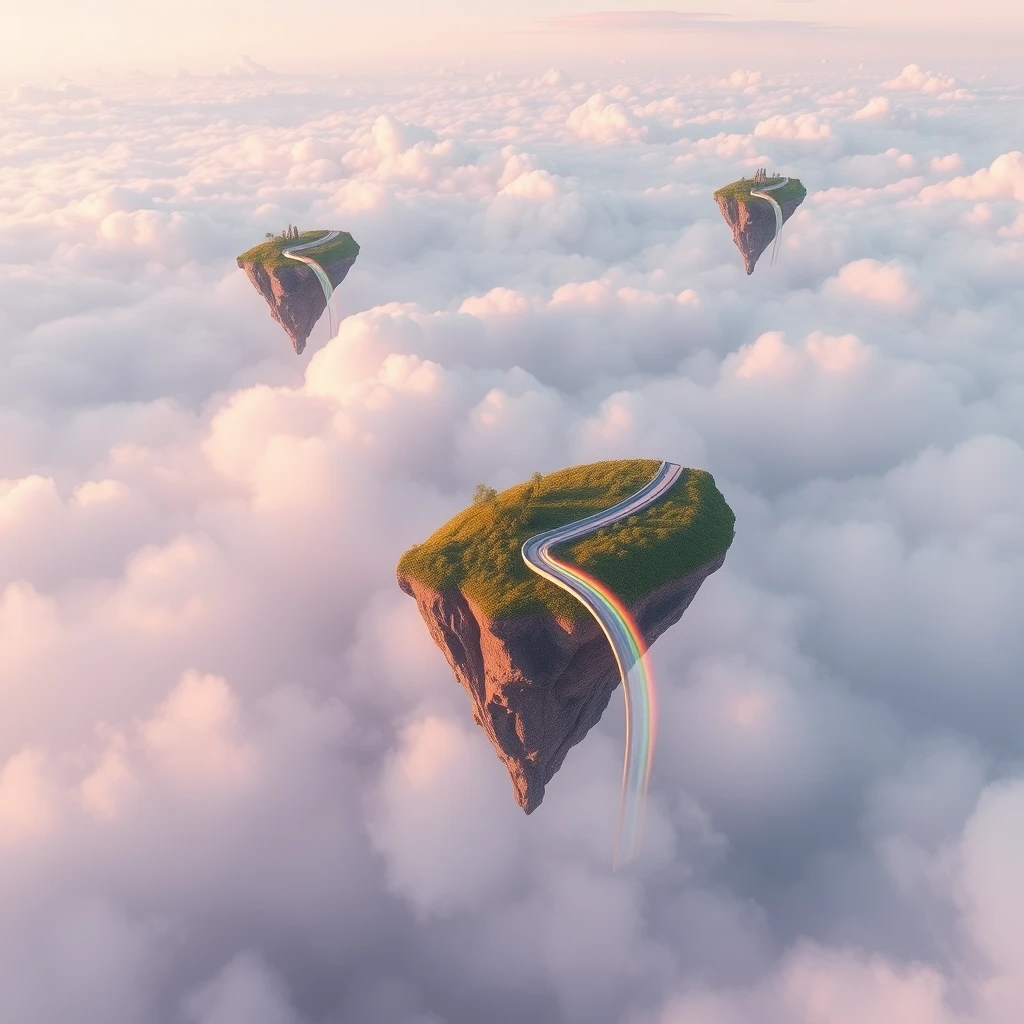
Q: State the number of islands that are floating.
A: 3